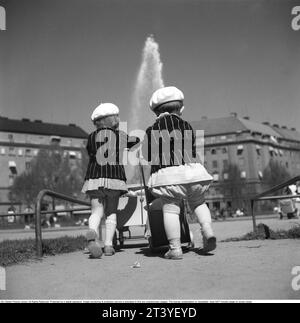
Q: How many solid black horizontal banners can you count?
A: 1